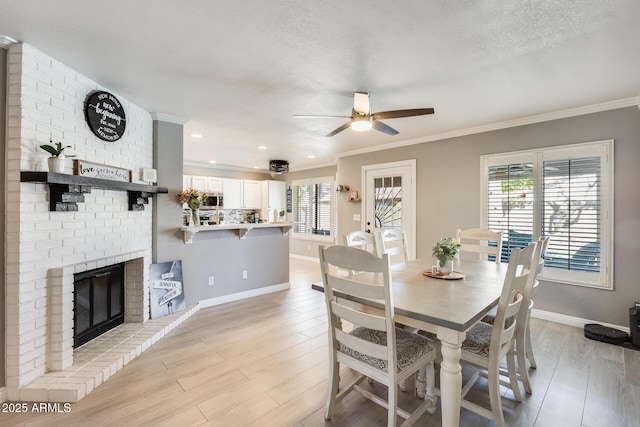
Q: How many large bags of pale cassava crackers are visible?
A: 0